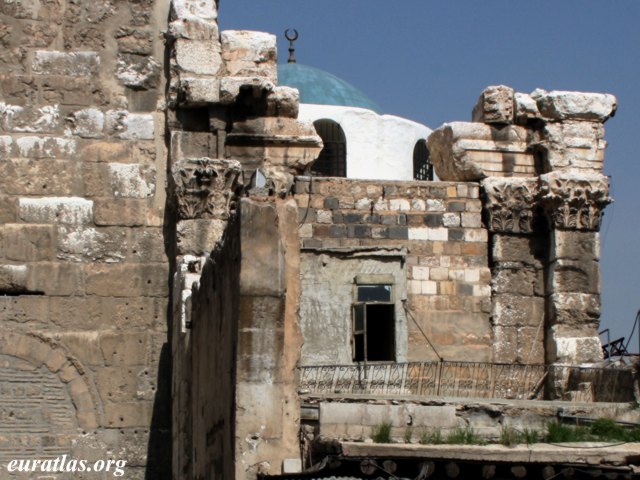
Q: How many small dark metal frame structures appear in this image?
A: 1